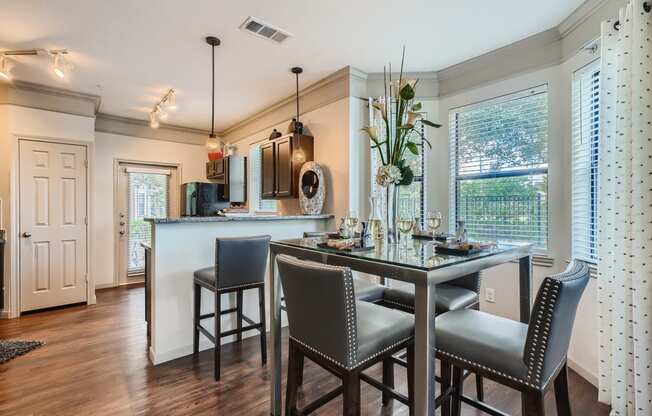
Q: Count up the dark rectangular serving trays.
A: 4